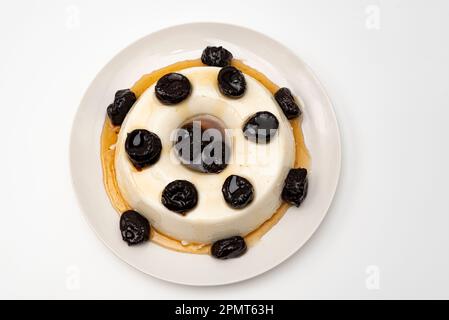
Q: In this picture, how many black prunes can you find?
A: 14